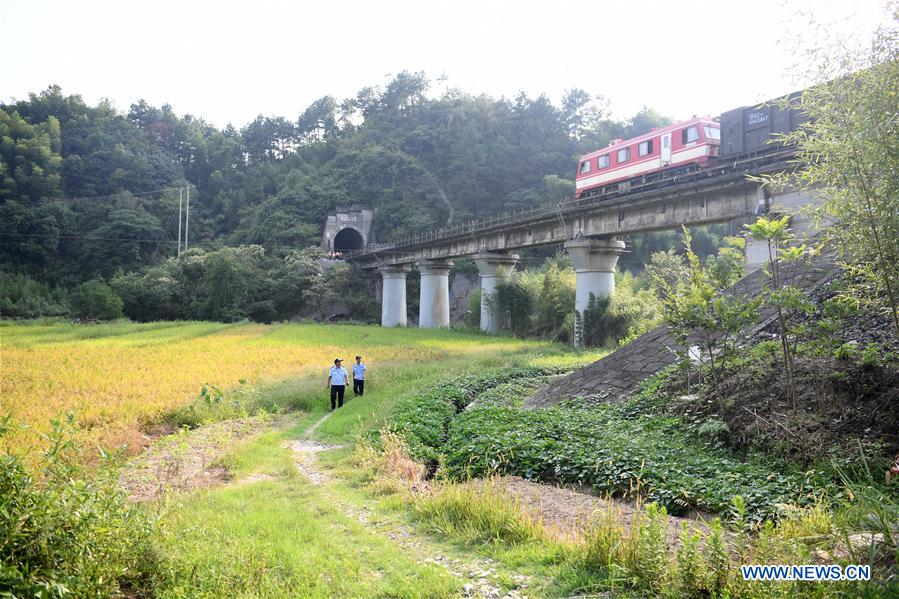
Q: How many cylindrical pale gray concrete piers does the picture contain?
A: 4